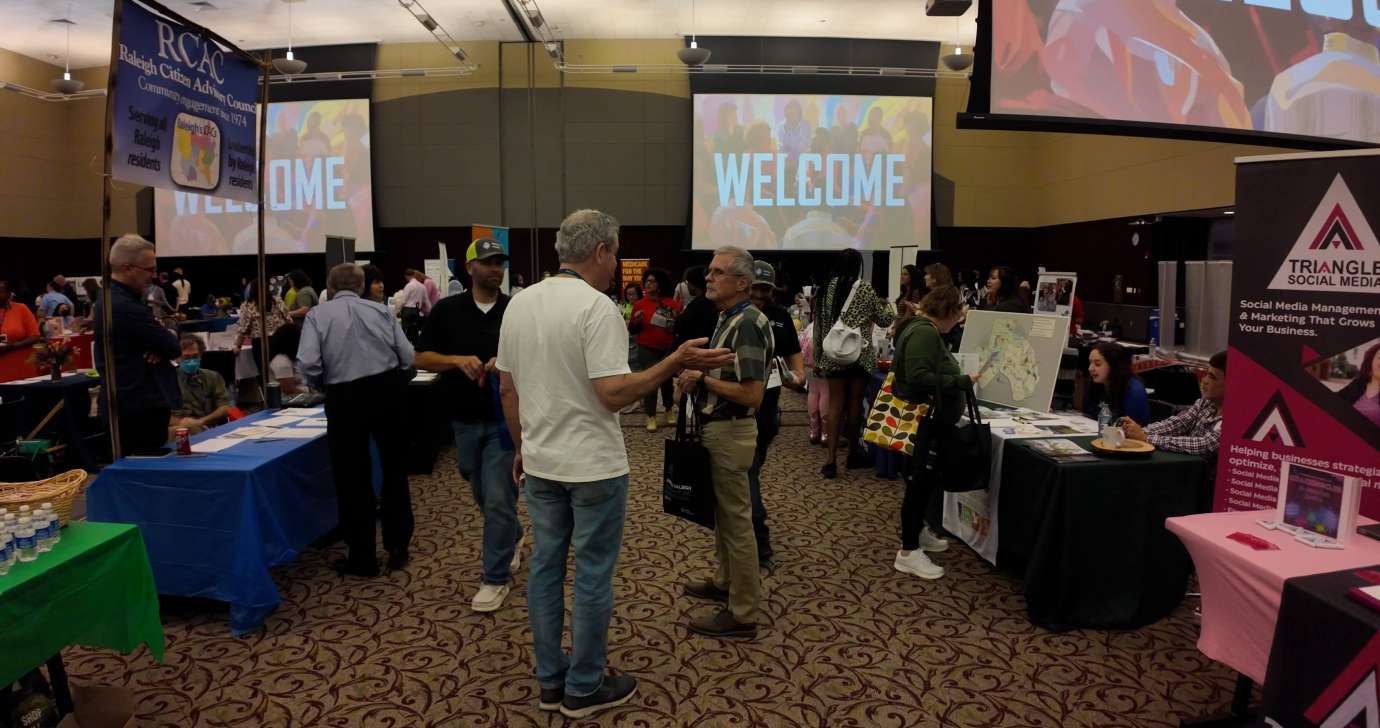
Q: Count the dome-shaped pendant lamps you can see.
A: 4